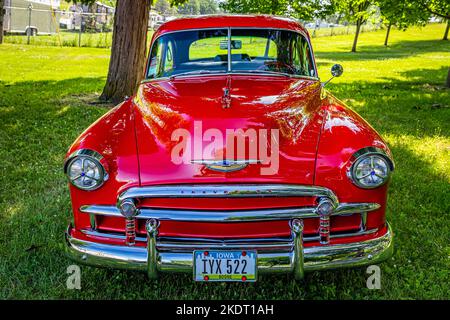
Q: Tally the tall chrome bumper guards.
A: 2